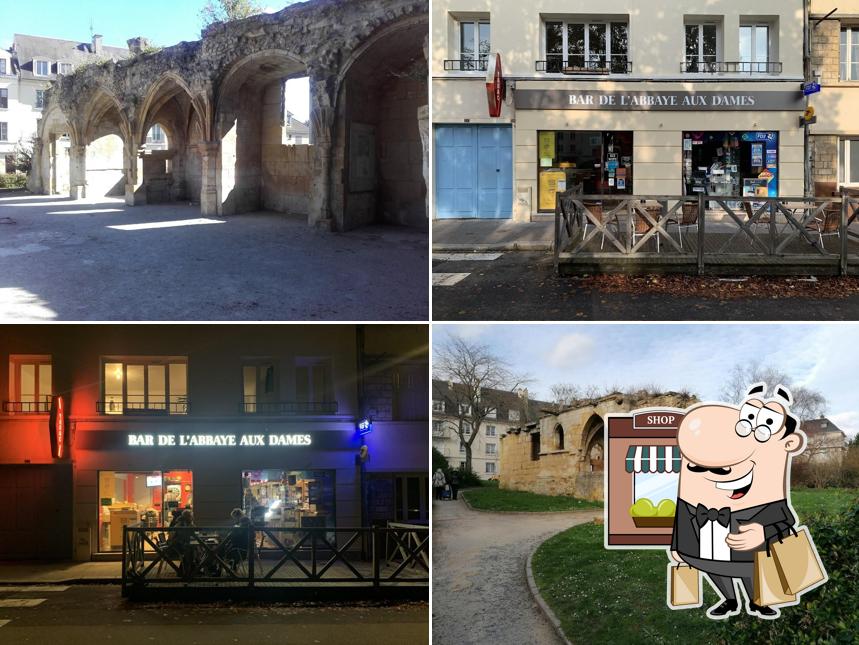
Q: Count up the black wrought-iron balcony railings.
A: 6